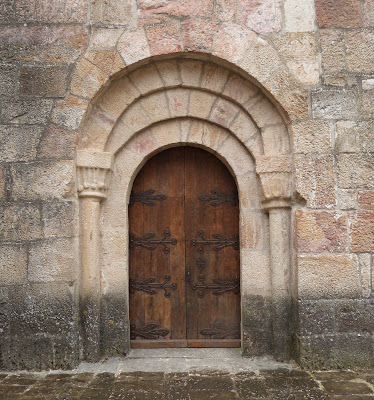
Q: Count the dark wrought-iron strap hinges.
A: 8